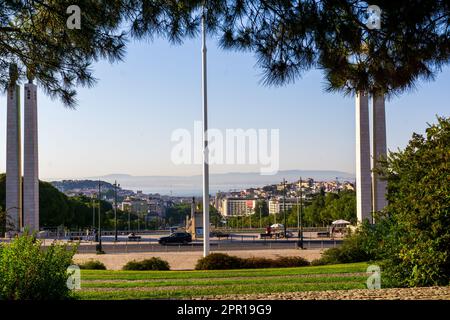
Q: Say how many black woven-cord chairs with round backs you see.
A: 0